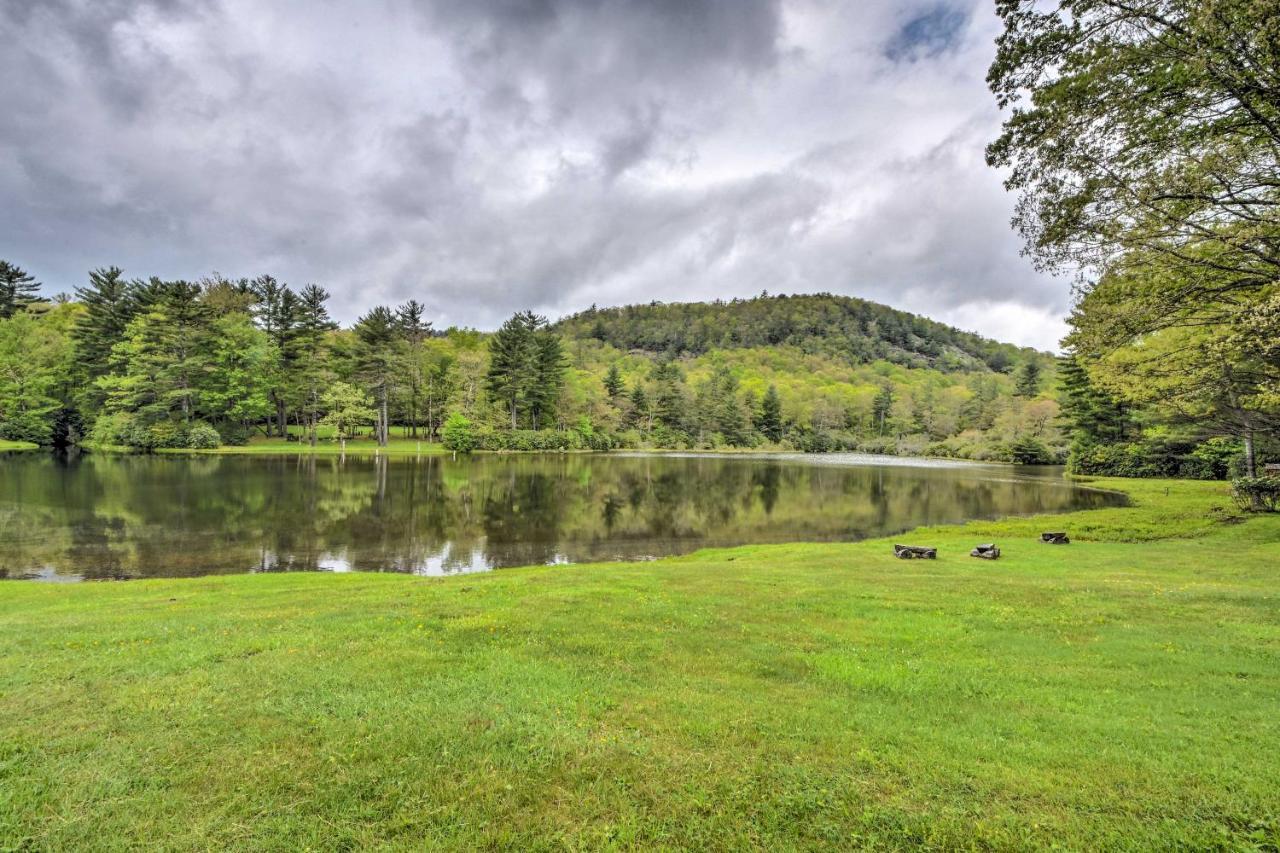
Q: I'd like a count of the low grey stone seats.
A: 3